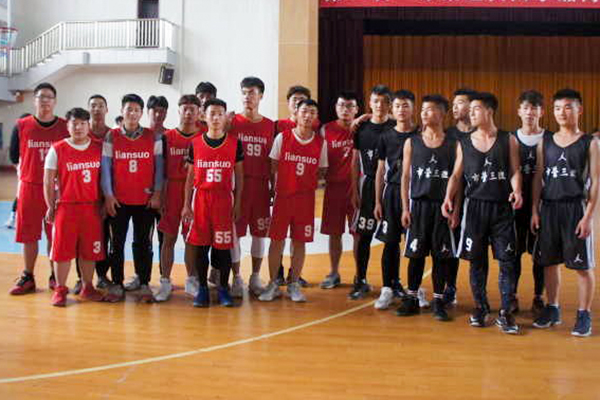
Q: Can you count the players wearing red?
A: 12